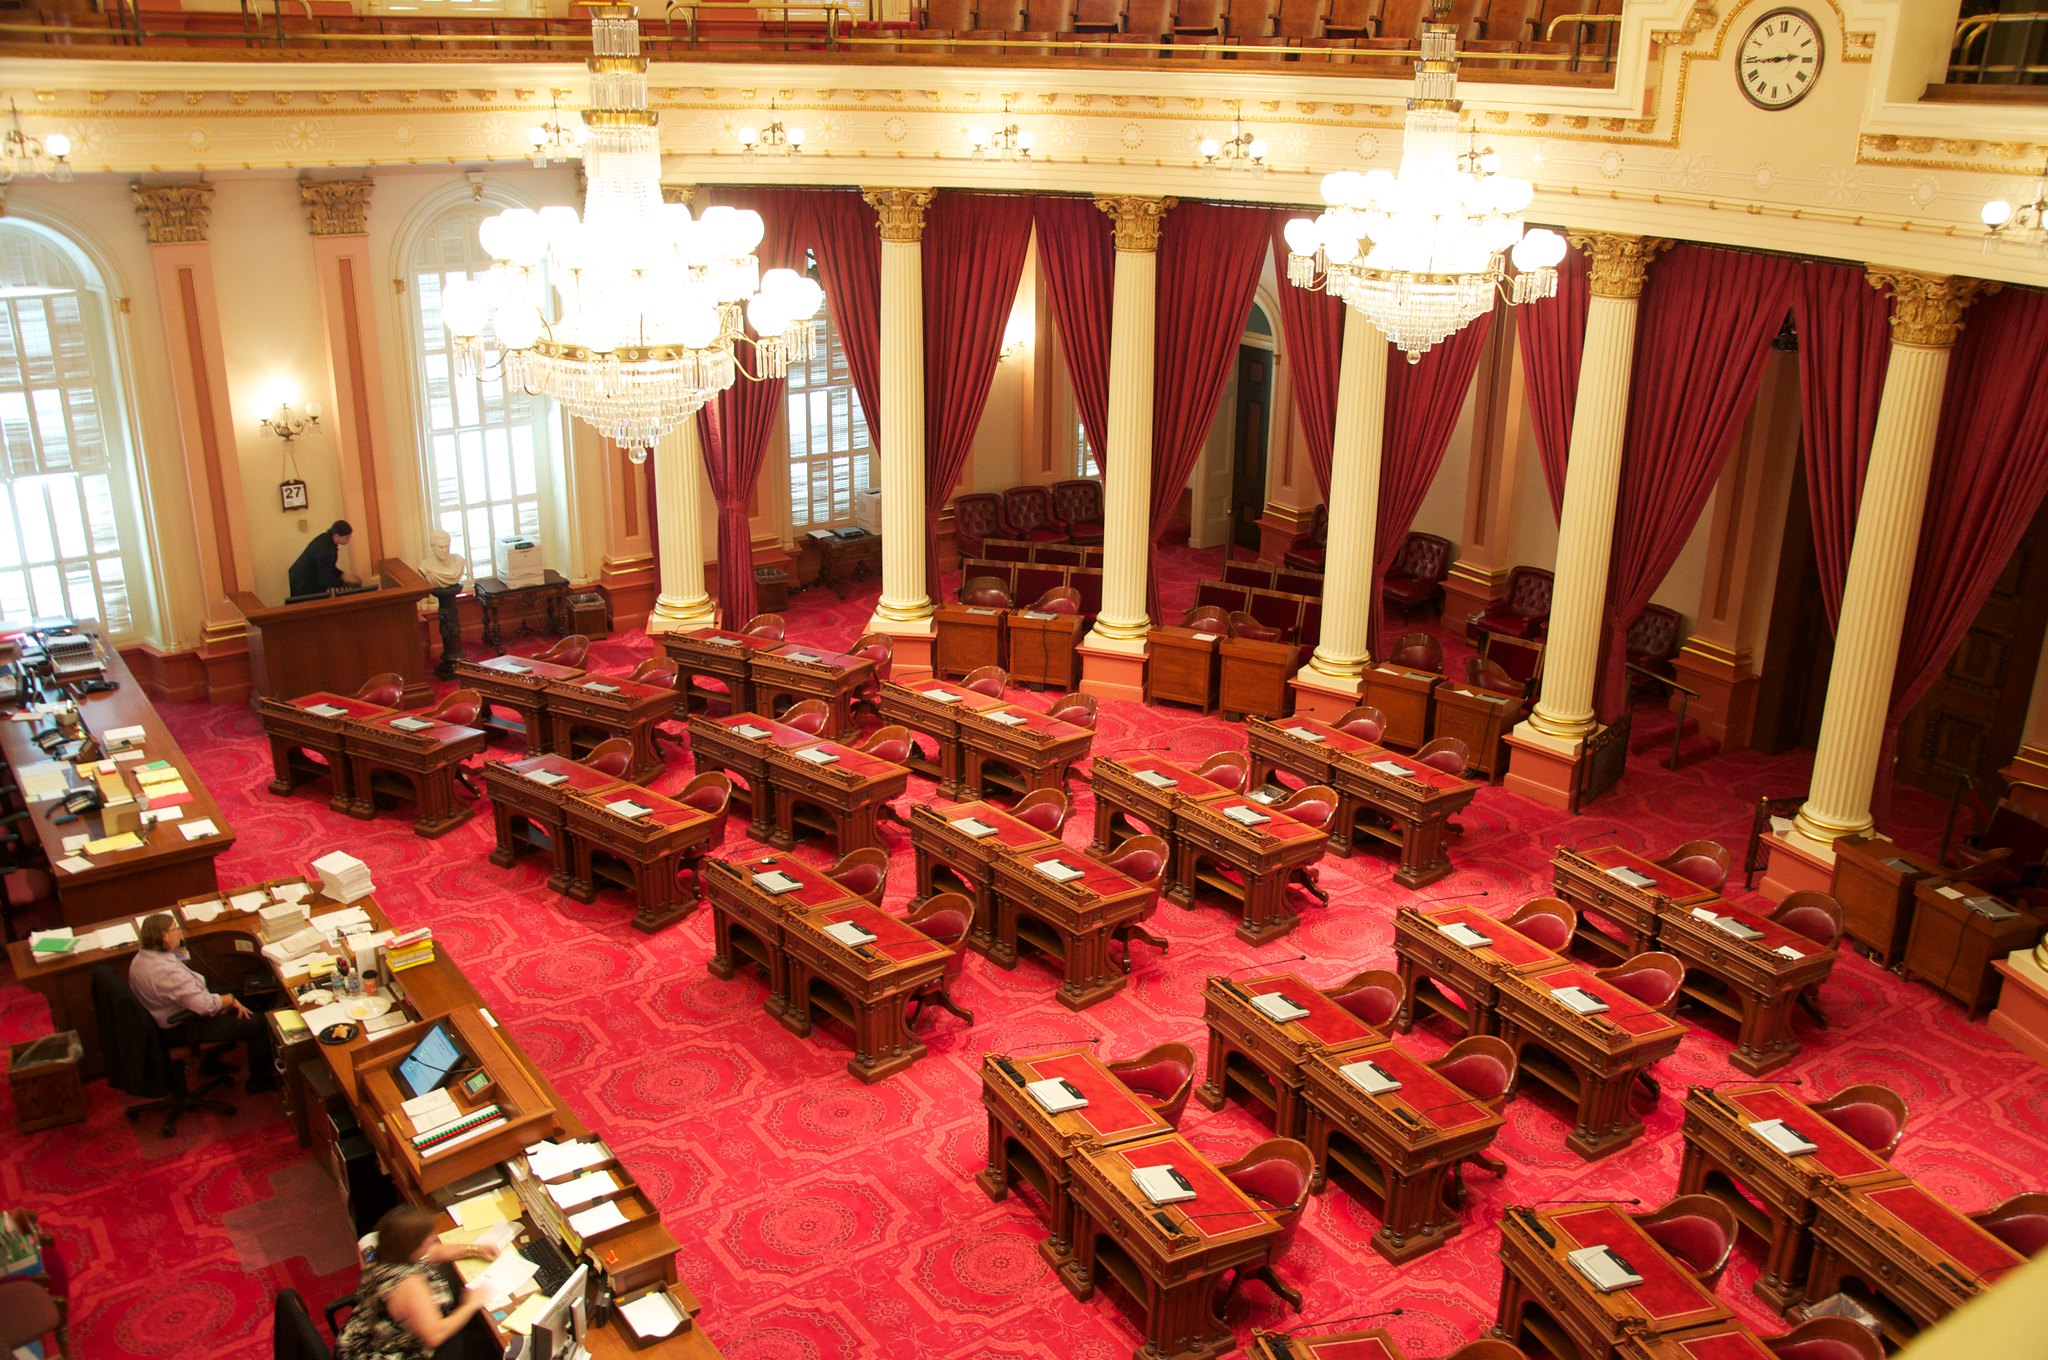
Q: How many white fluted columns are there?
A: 6